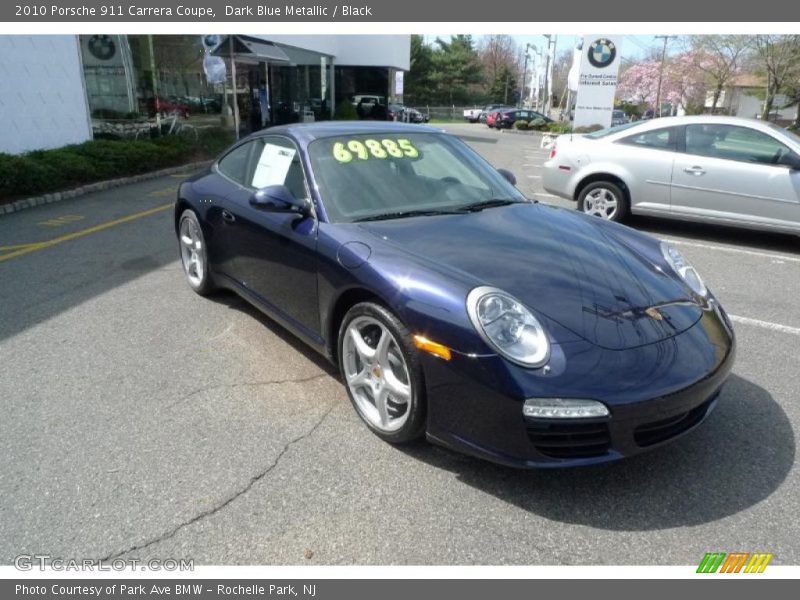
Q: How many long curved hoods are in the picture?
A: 1